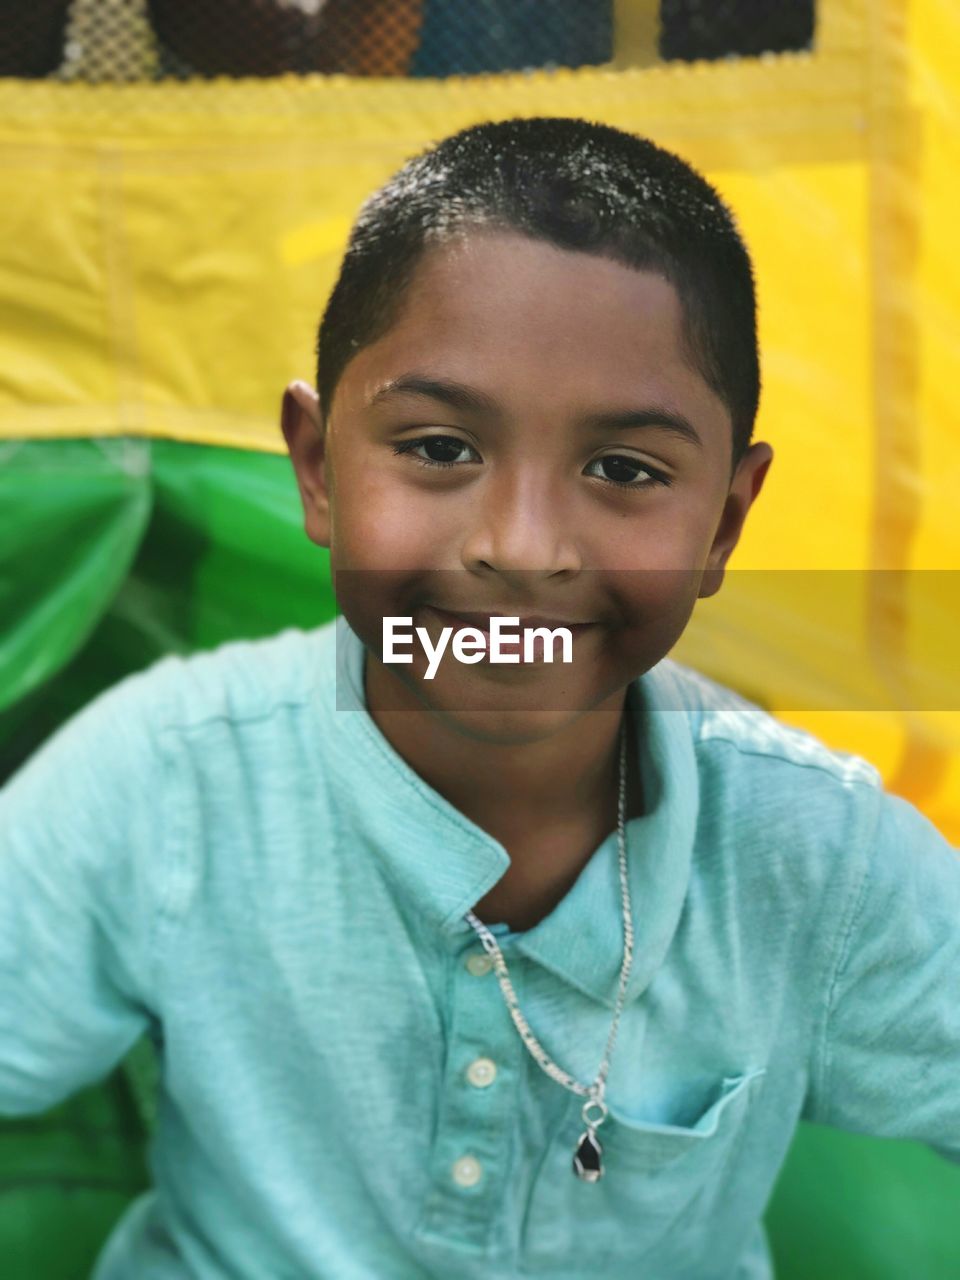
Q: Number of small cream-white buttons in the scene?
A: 3